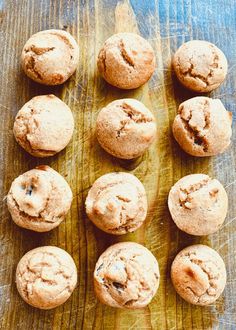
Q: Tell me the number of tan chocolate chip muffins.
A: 12